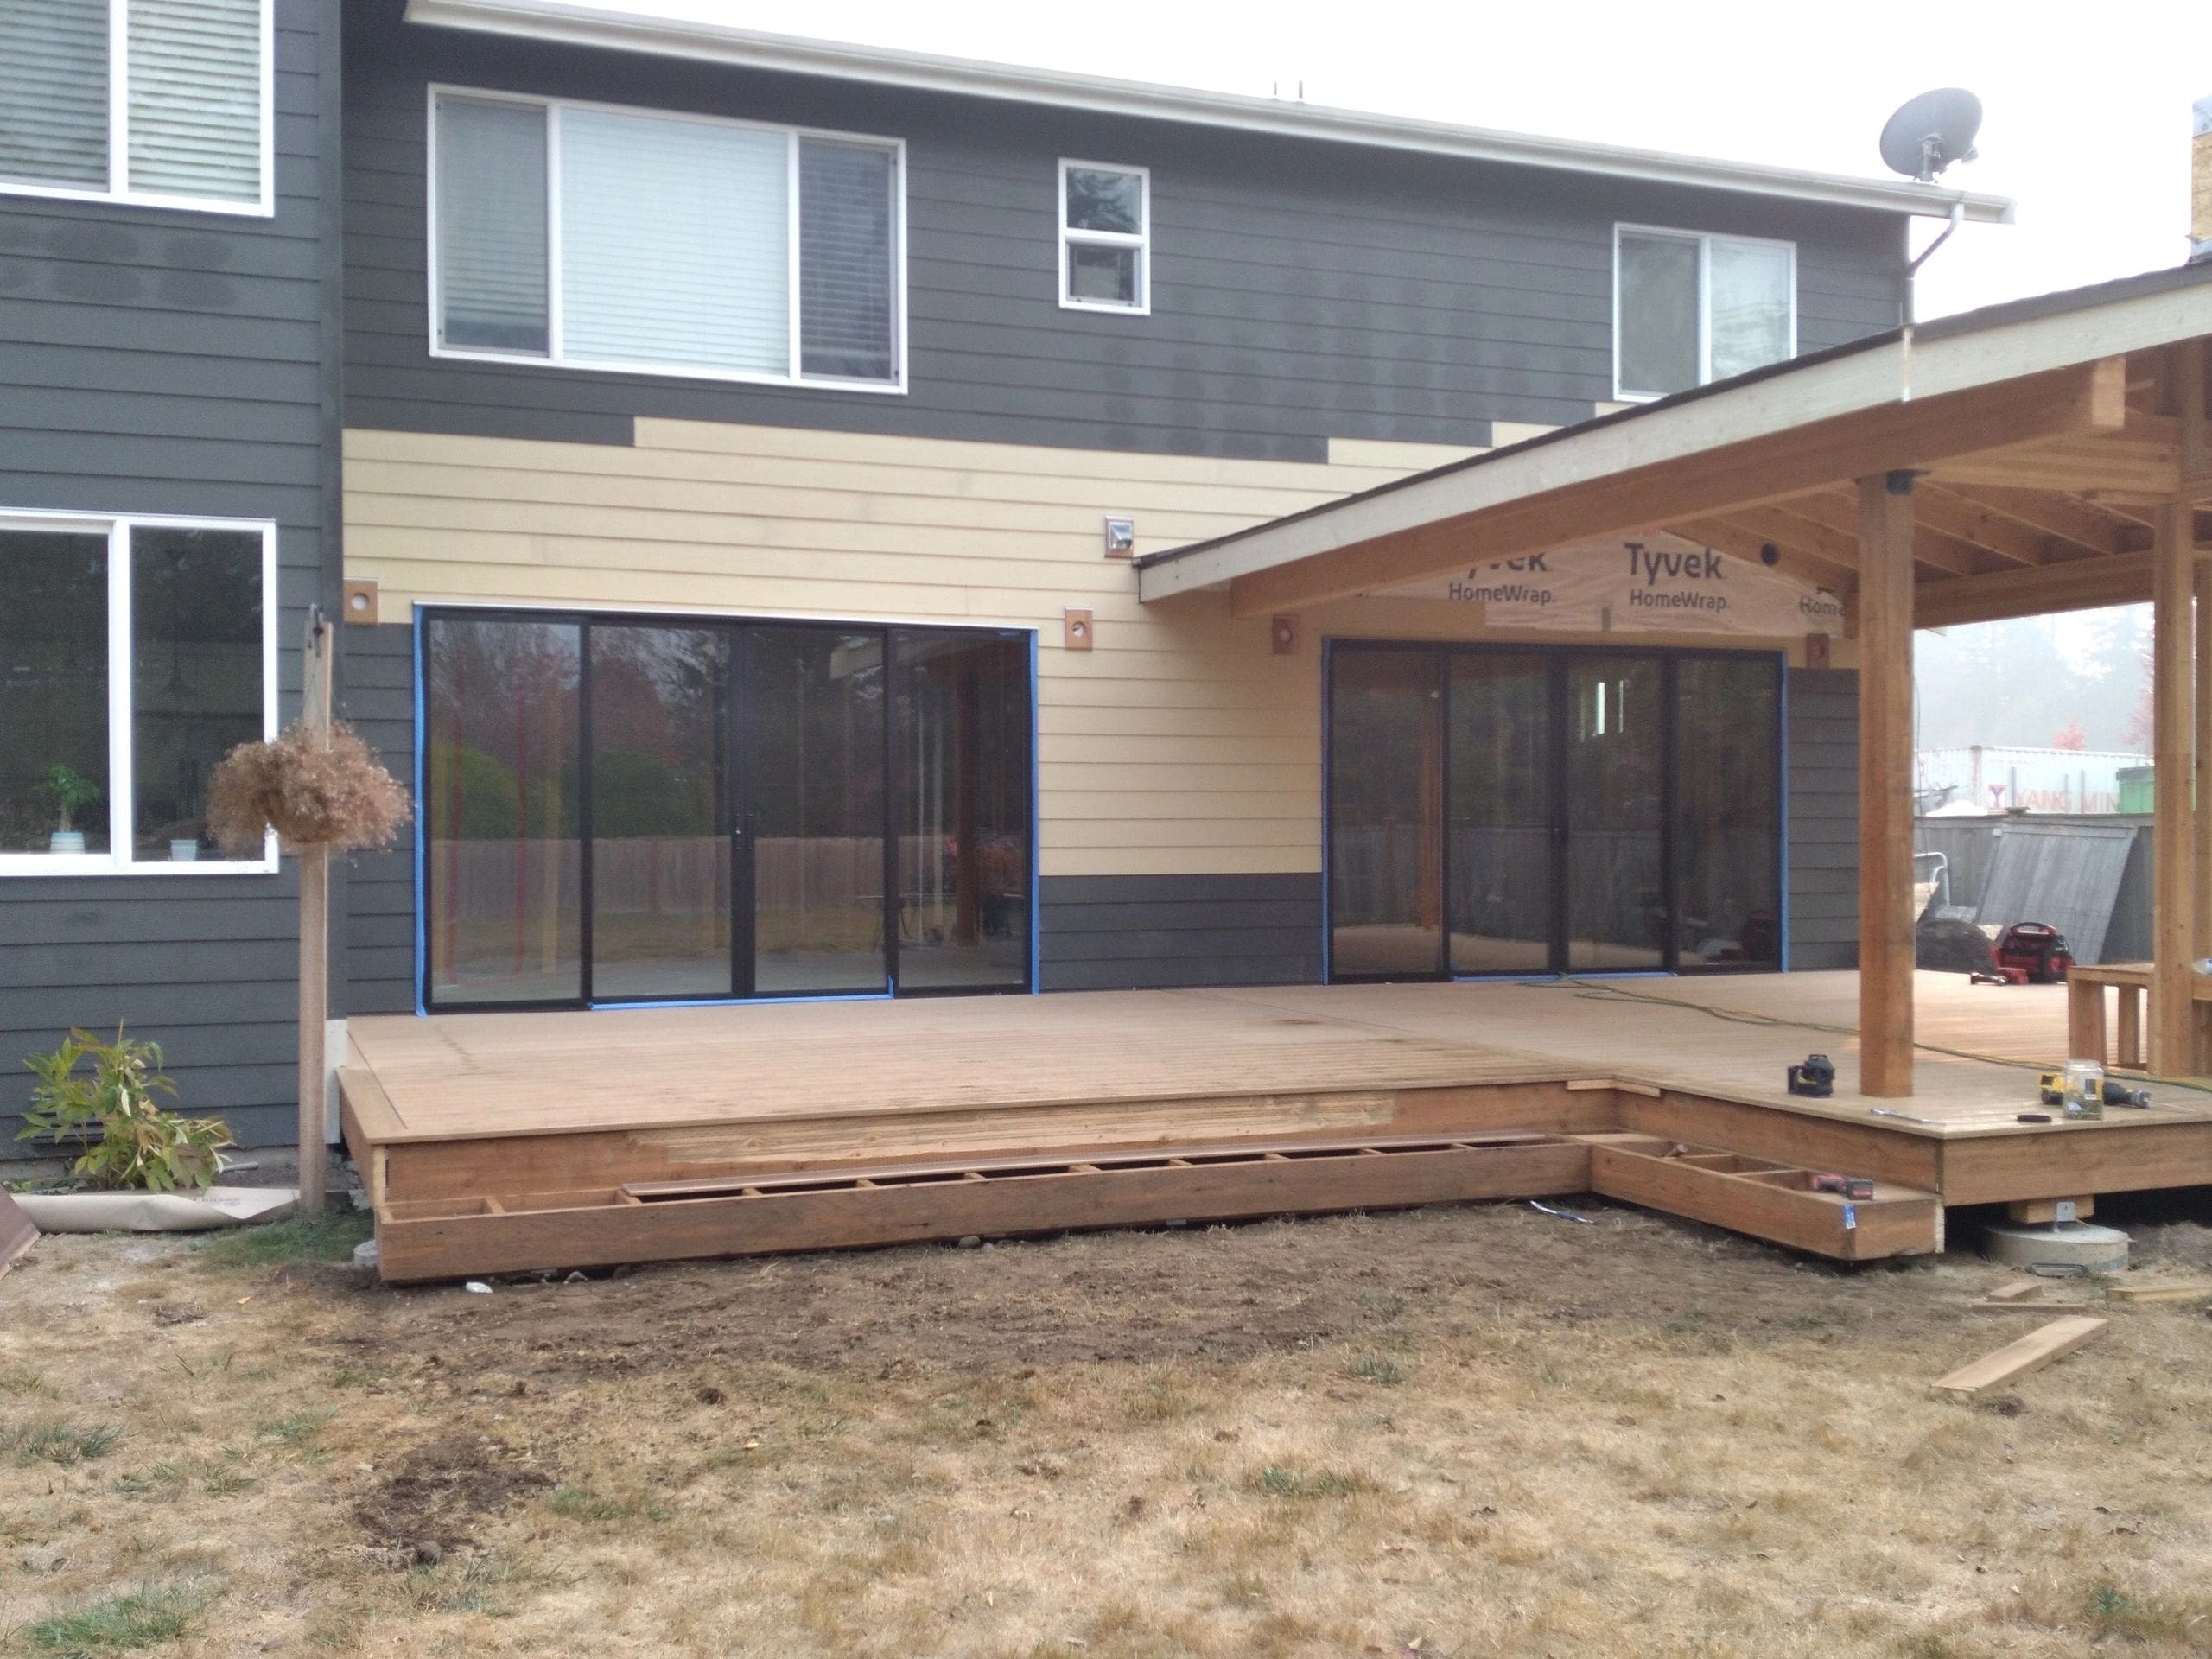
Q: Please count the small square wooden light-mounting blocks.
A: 4